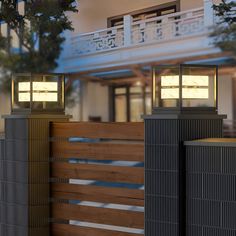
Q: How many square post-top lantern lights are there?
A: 2